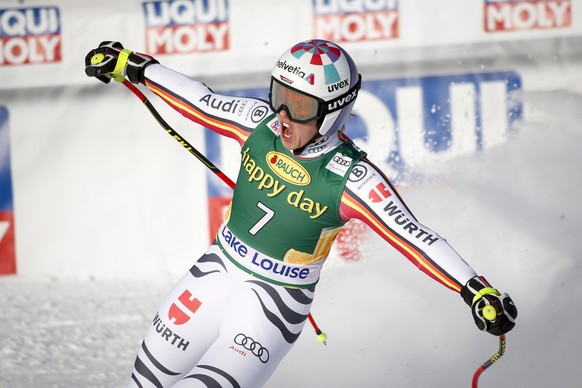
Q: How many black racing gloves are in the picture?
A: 2